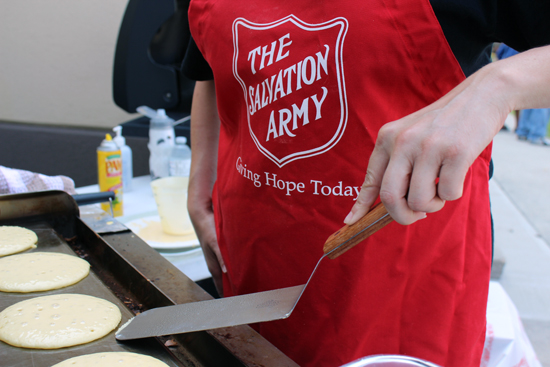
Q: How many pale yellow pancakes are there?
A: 4